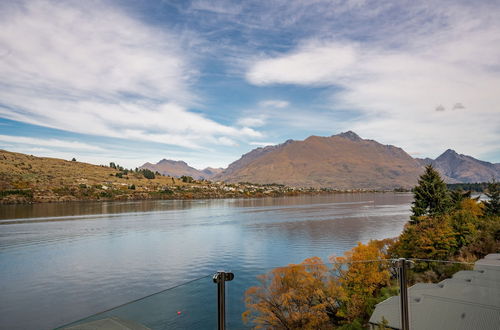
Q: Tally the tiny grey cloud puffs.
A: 2